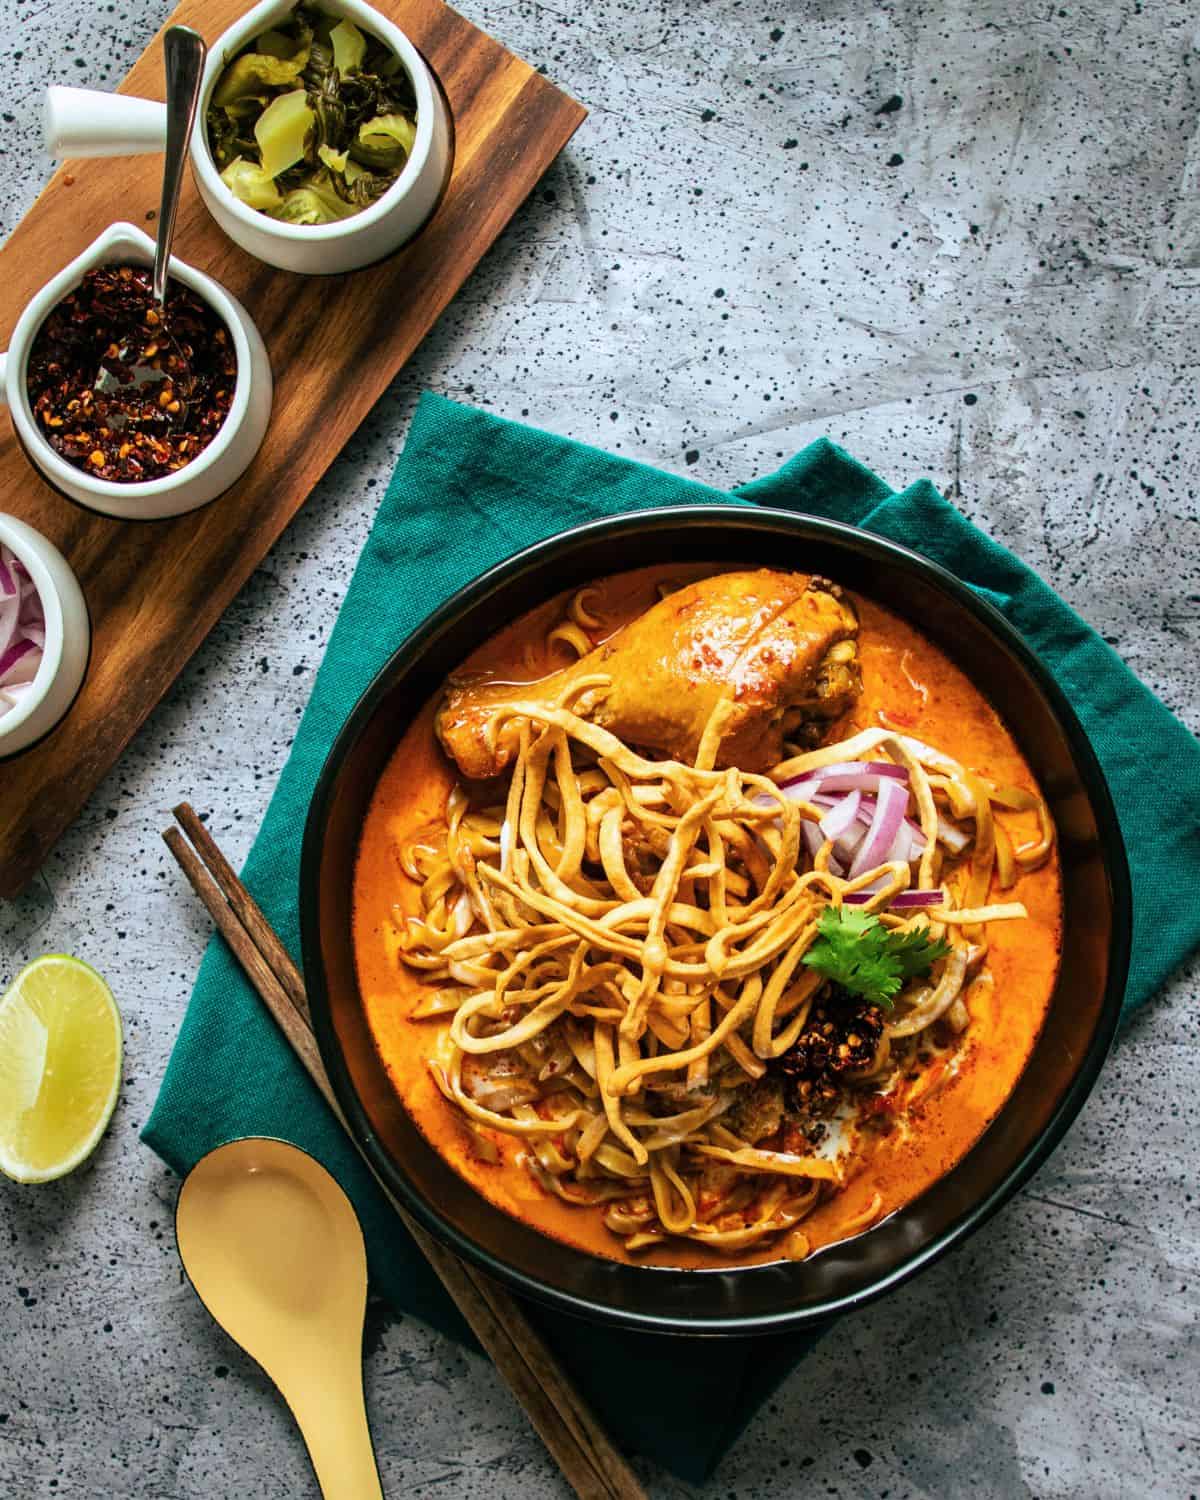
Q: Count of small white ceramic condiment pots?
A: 3